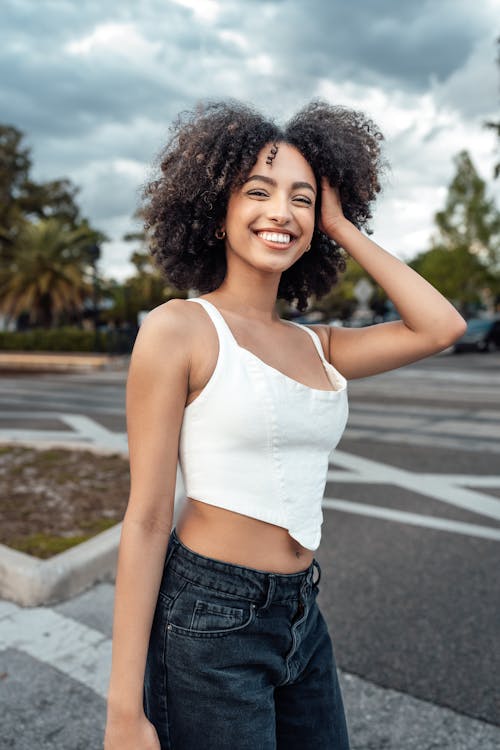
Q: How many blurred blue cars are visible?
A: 1